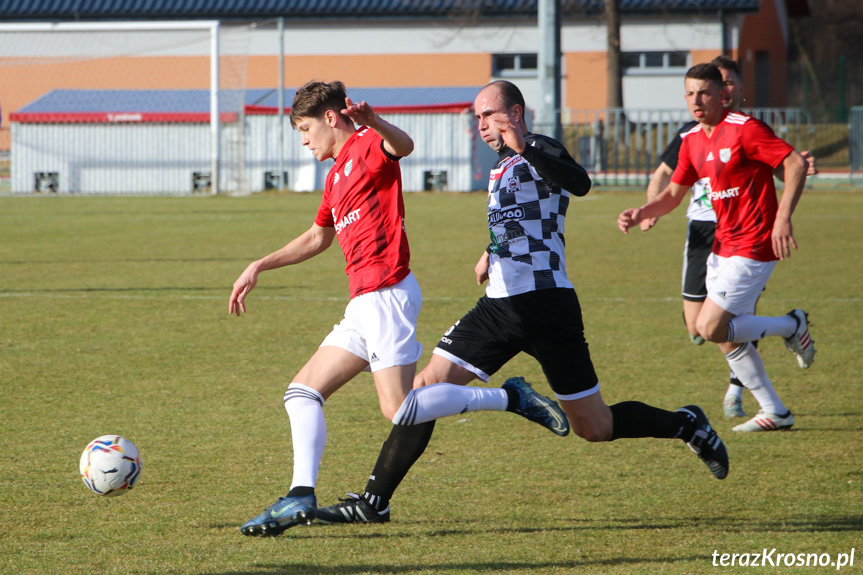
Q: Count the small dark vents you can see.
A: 4